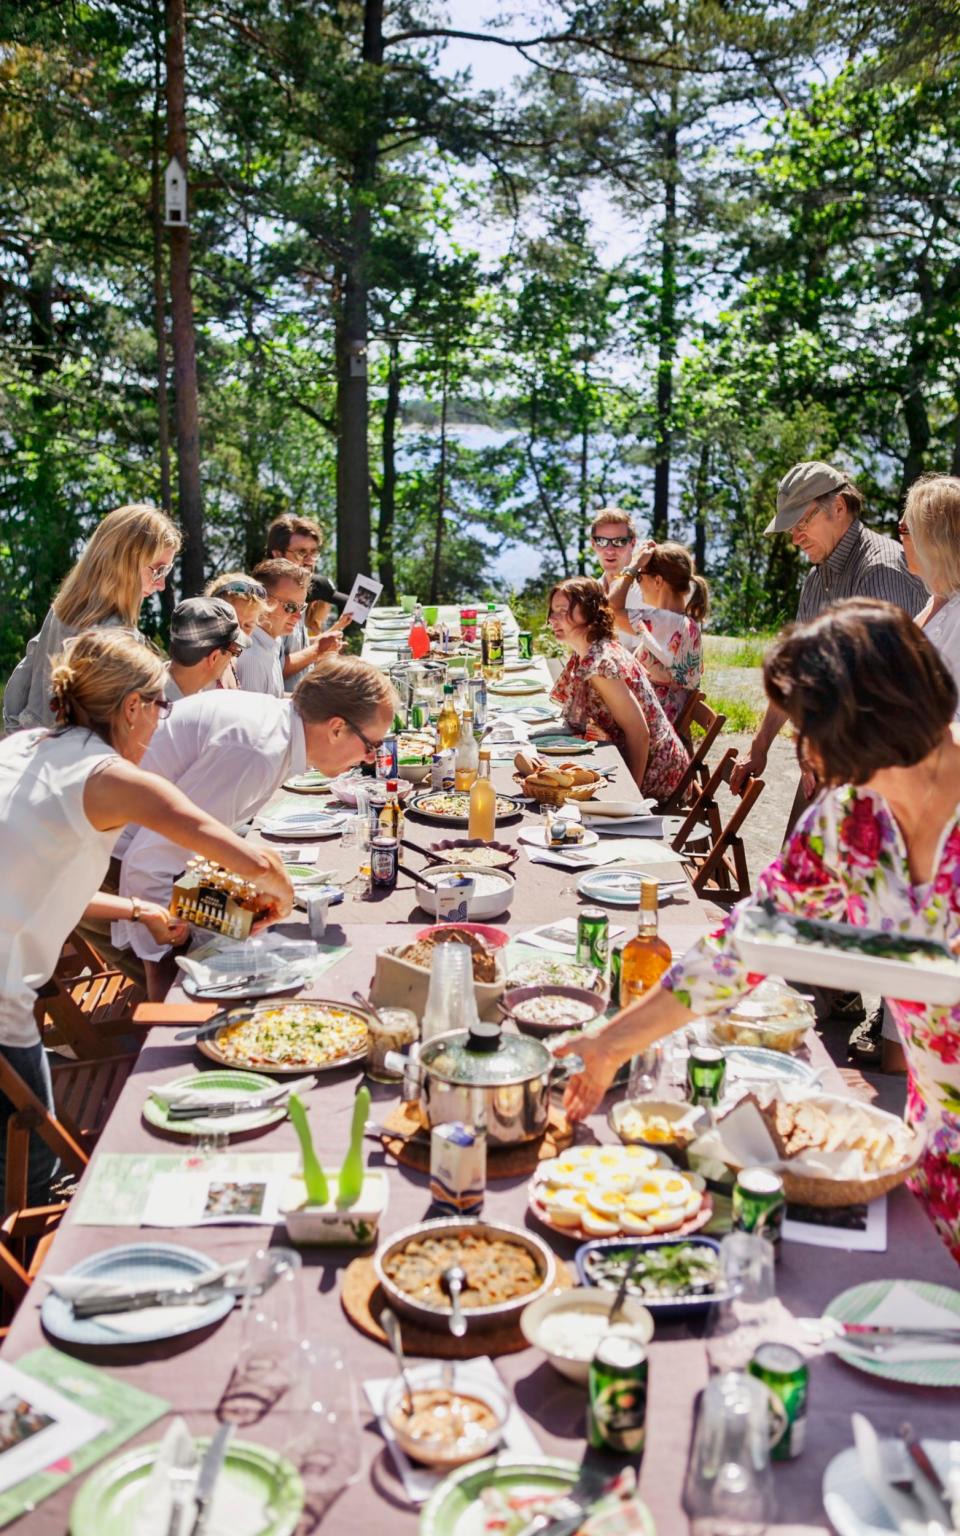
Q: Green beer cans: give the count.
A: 7